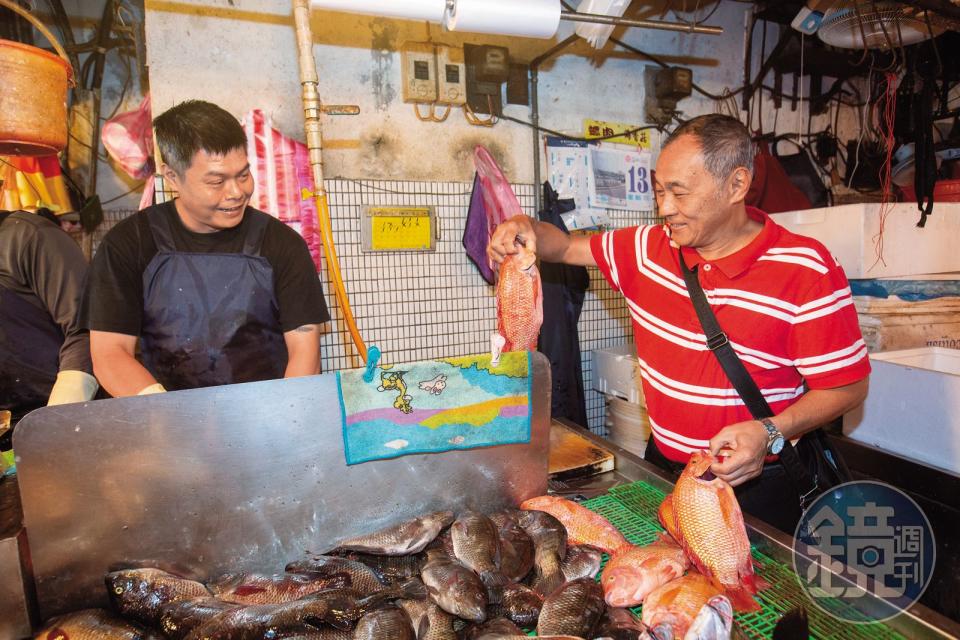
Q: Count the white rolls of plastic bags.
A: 2